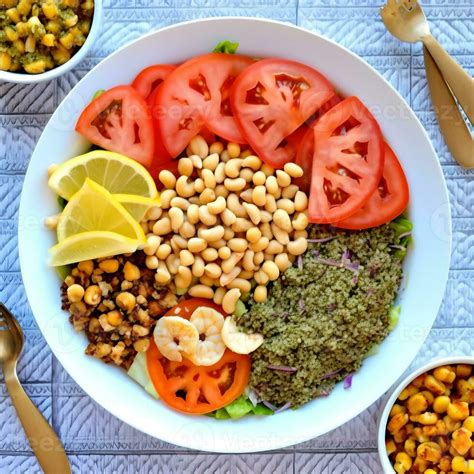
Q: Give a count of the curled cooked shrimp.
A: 3